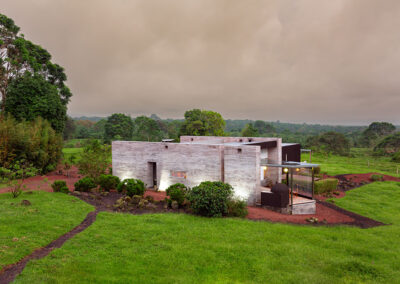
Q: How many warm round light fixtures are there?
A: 3